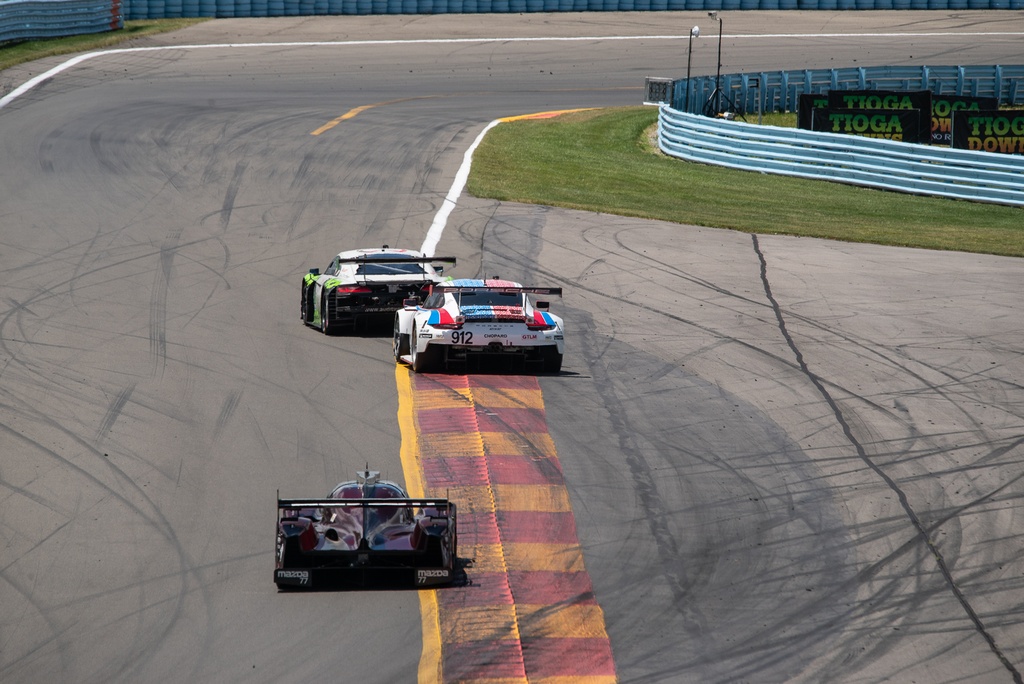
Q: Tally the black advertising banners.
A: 5